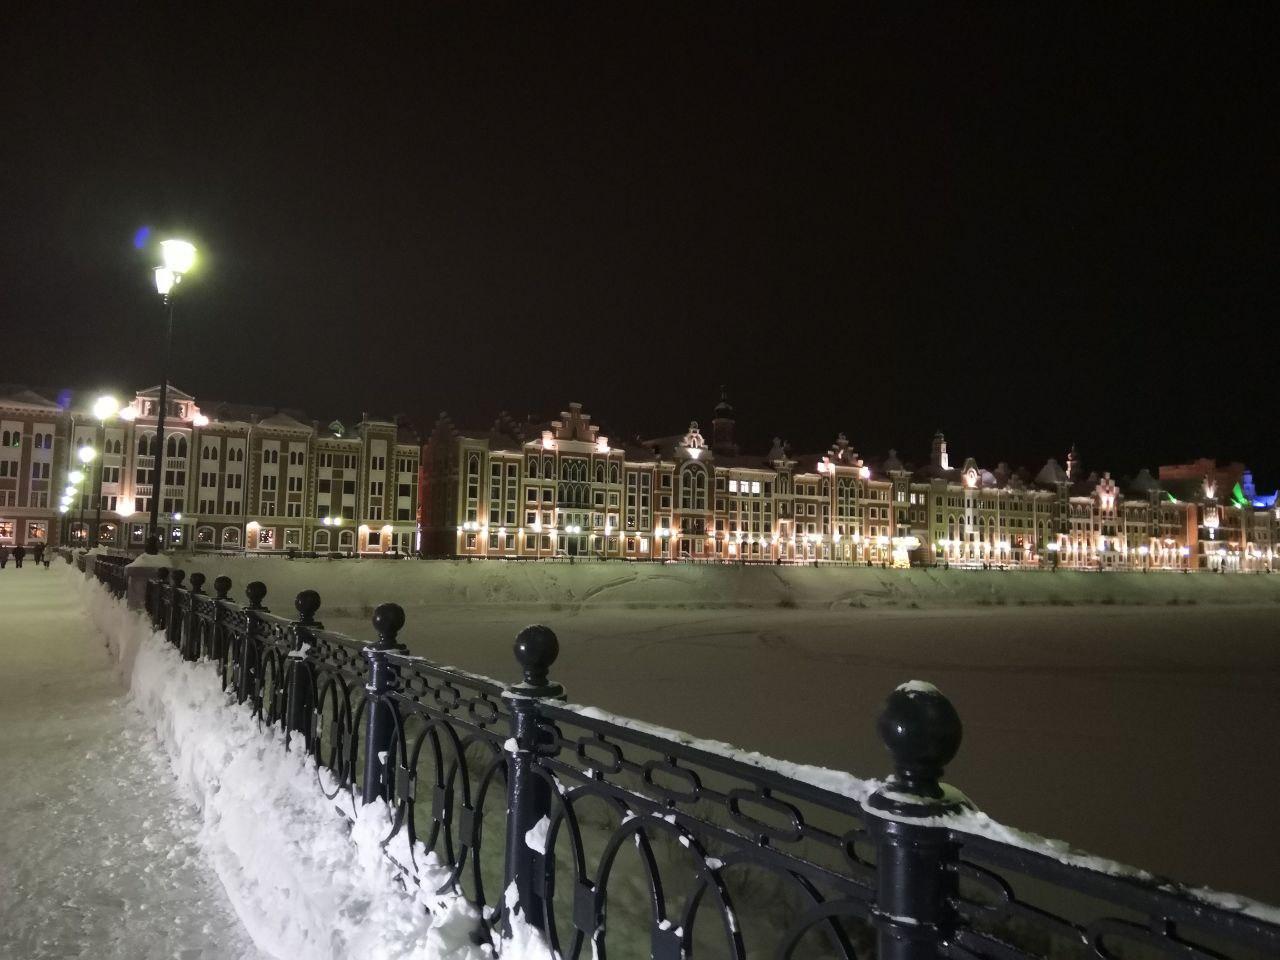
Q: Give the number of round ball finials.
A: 9